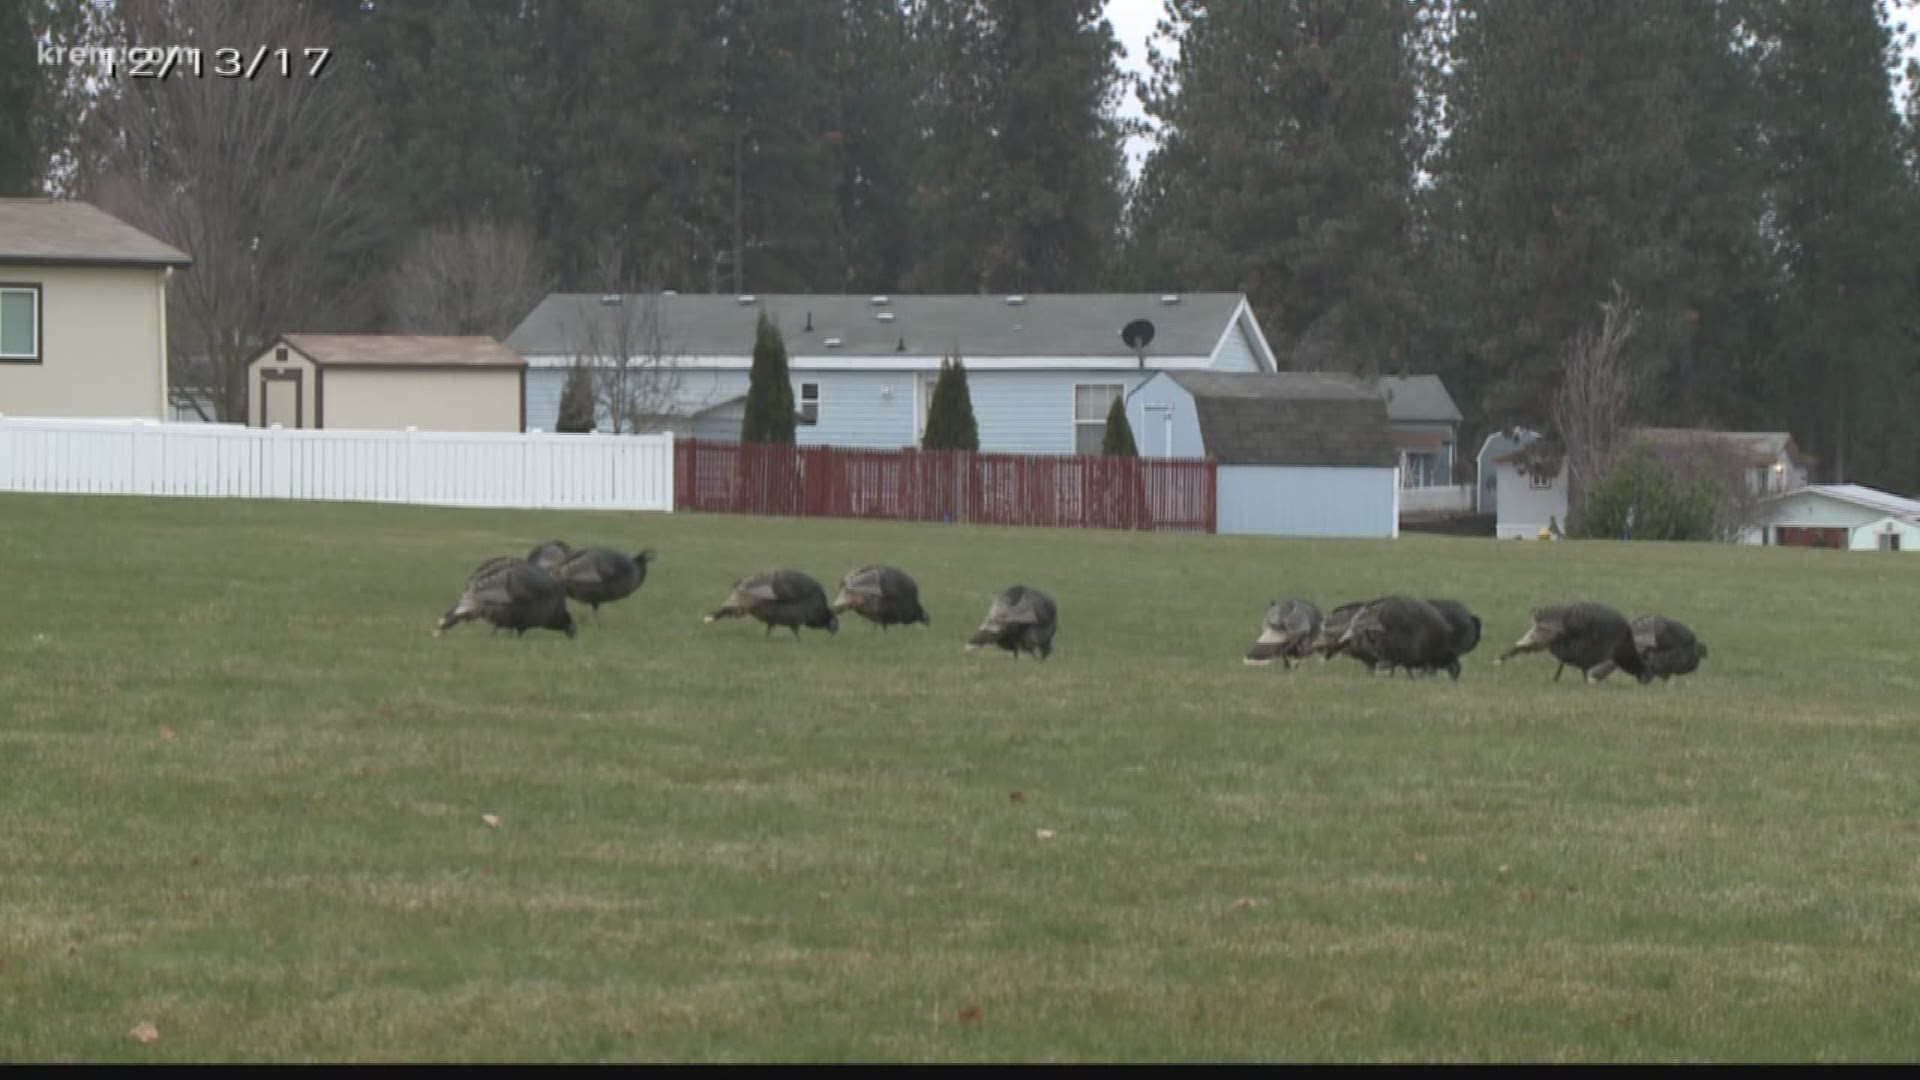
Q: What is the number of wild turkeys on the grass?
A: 12